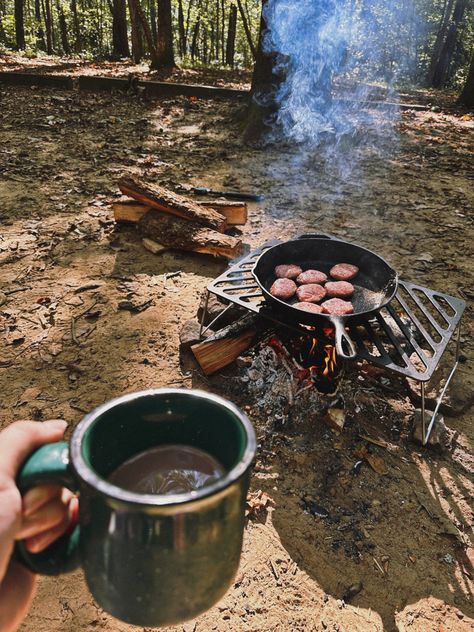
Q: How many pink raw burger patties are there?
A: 8